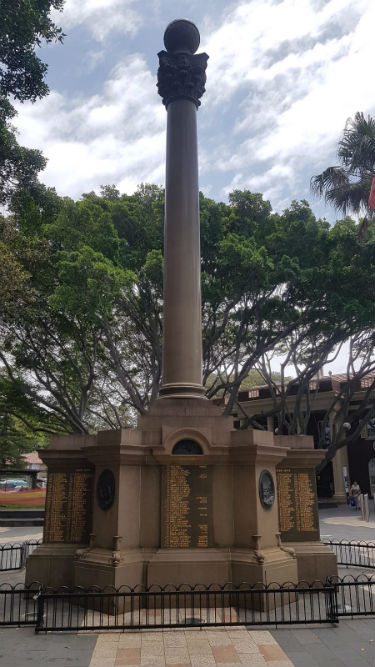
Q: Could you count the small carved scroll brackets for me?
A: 4